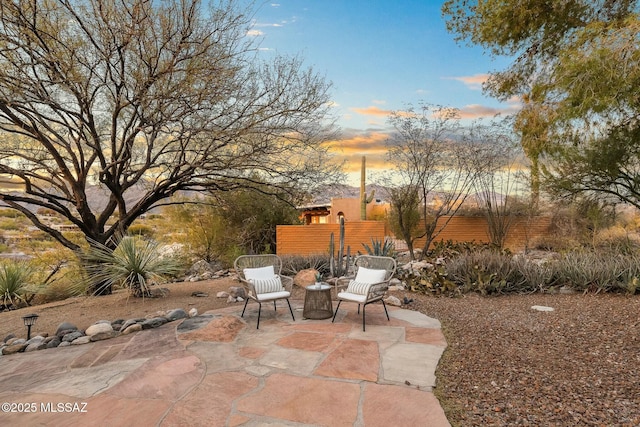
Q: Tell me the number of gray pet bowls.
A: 0